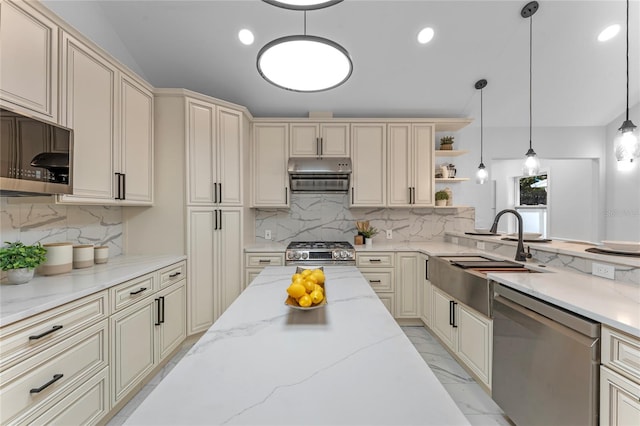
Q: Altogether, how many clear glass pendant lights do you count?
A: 3